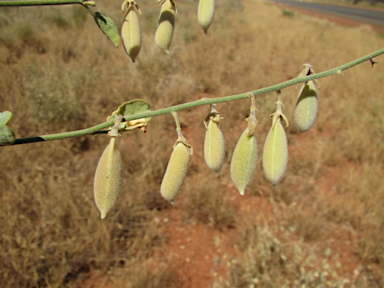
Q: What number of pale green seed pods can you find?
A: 9